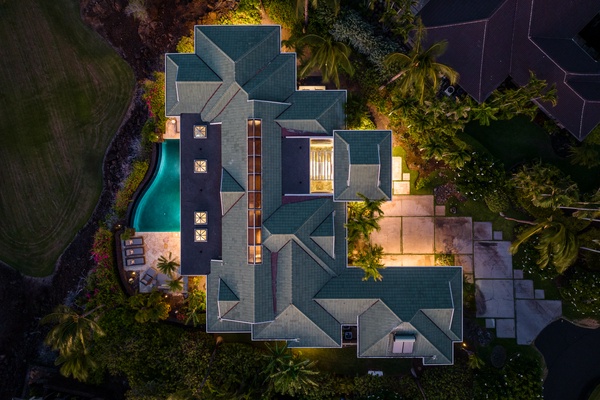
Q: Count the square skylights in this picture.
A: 4